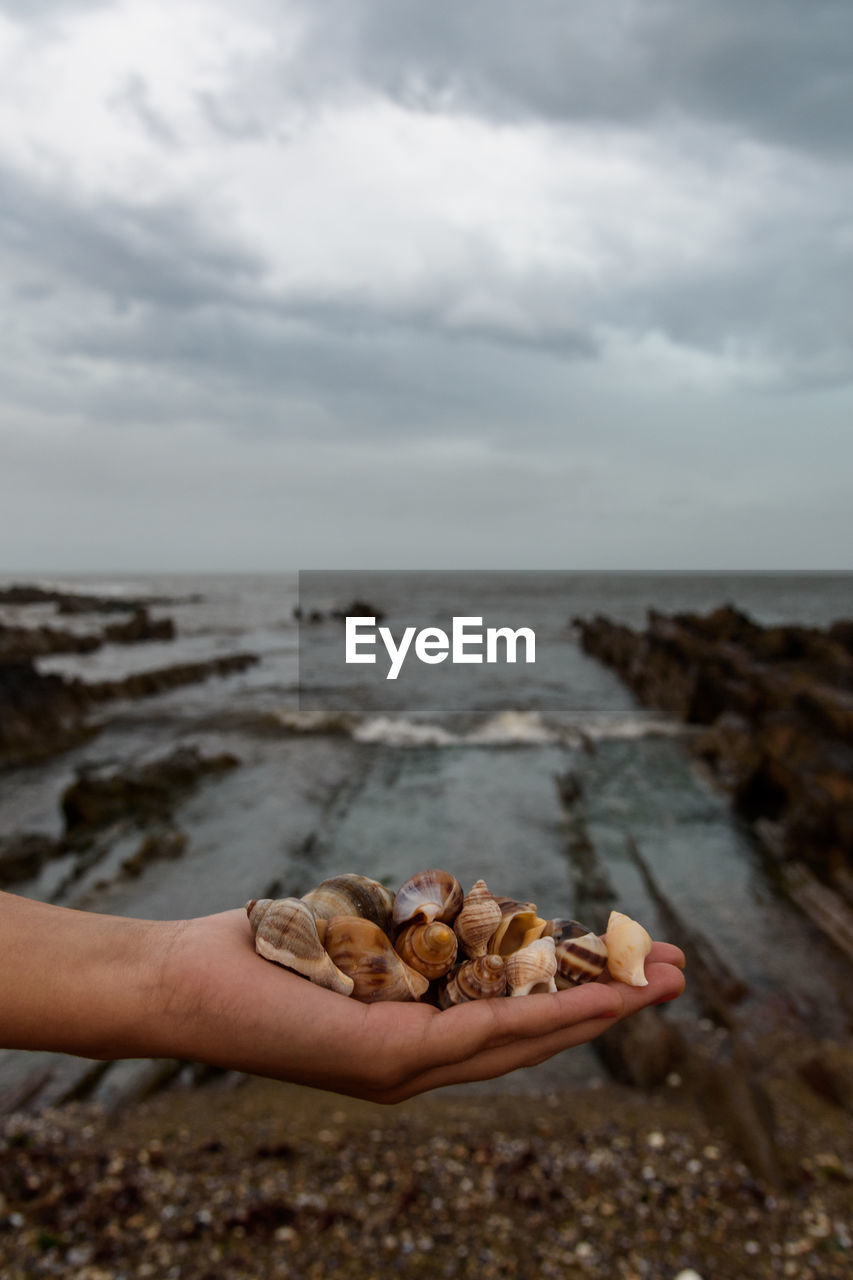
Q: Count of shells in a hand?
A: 12